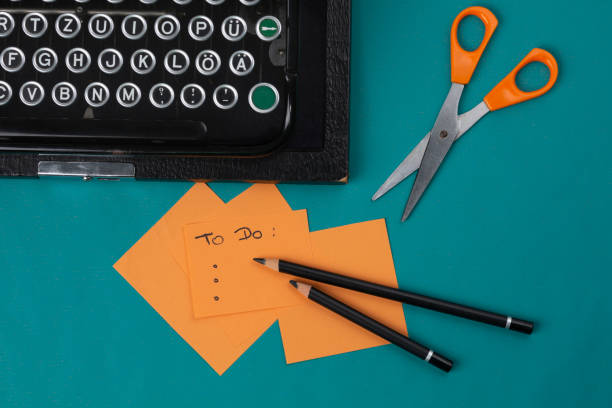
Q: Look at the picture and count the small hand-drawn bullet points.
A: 3